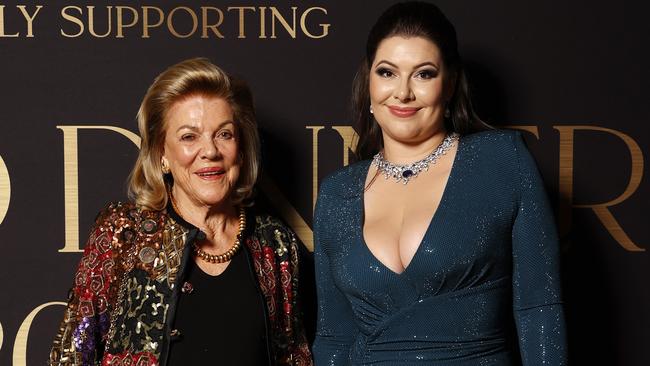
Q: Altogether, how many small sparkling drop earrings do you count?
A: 2